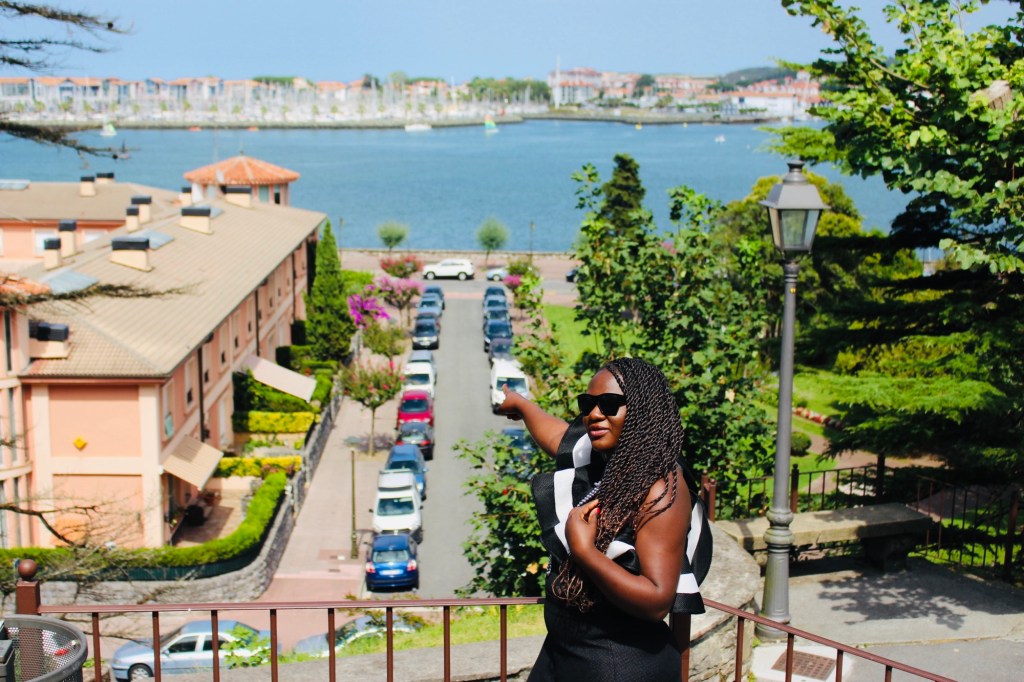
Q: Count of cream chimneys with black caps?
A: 11